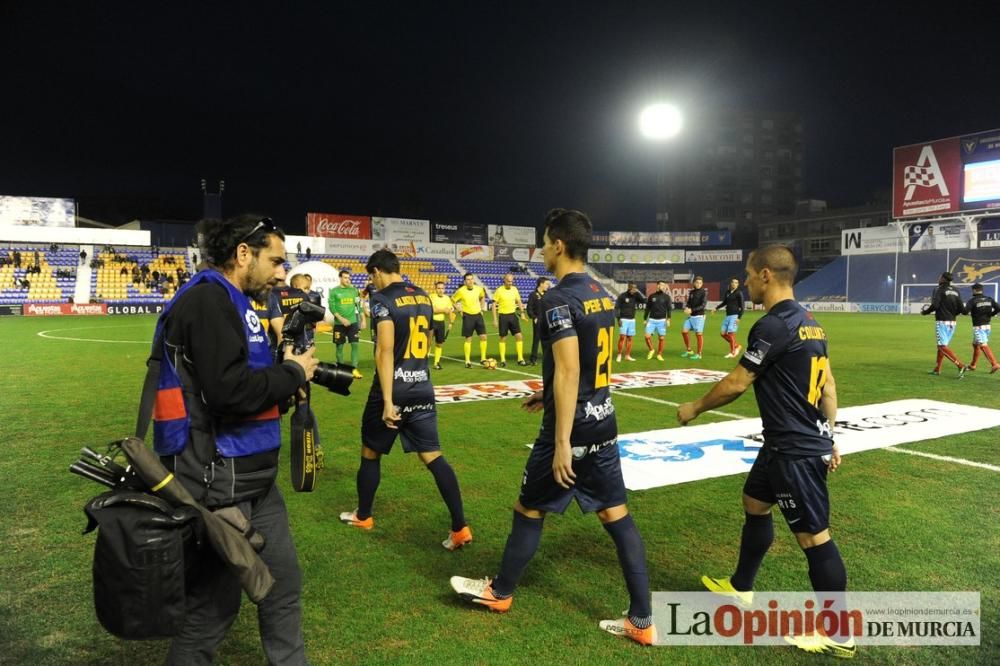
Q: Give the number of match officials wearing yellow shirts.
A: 3